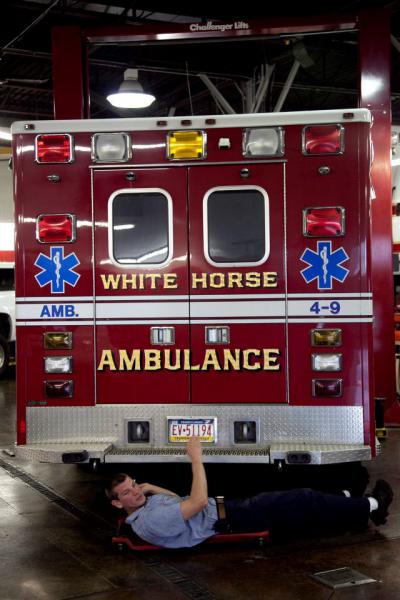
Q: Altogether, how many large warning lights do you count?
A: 7